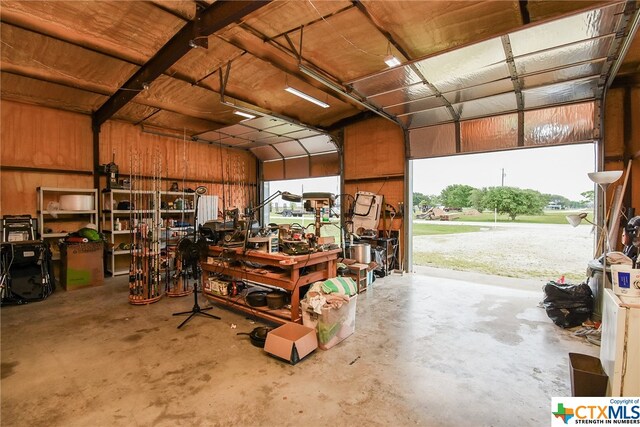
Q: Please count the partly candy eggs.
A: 0